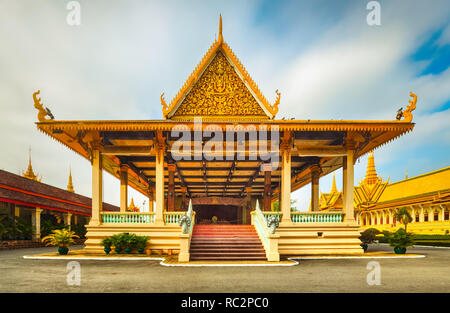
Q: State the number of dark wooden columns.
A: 2